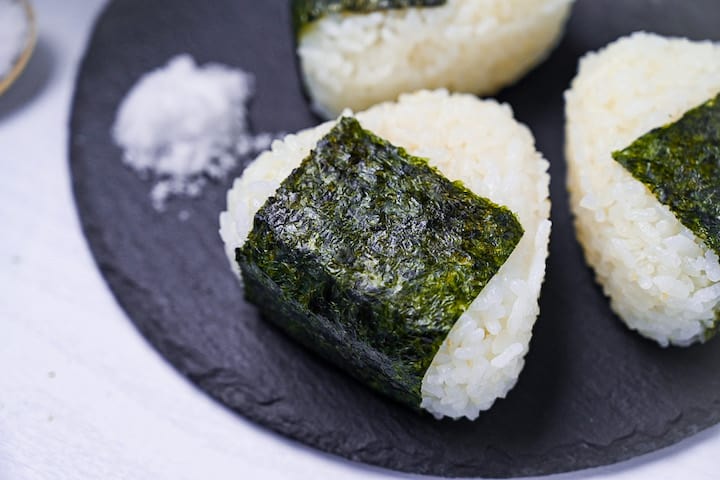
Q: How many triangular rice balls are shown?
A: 3